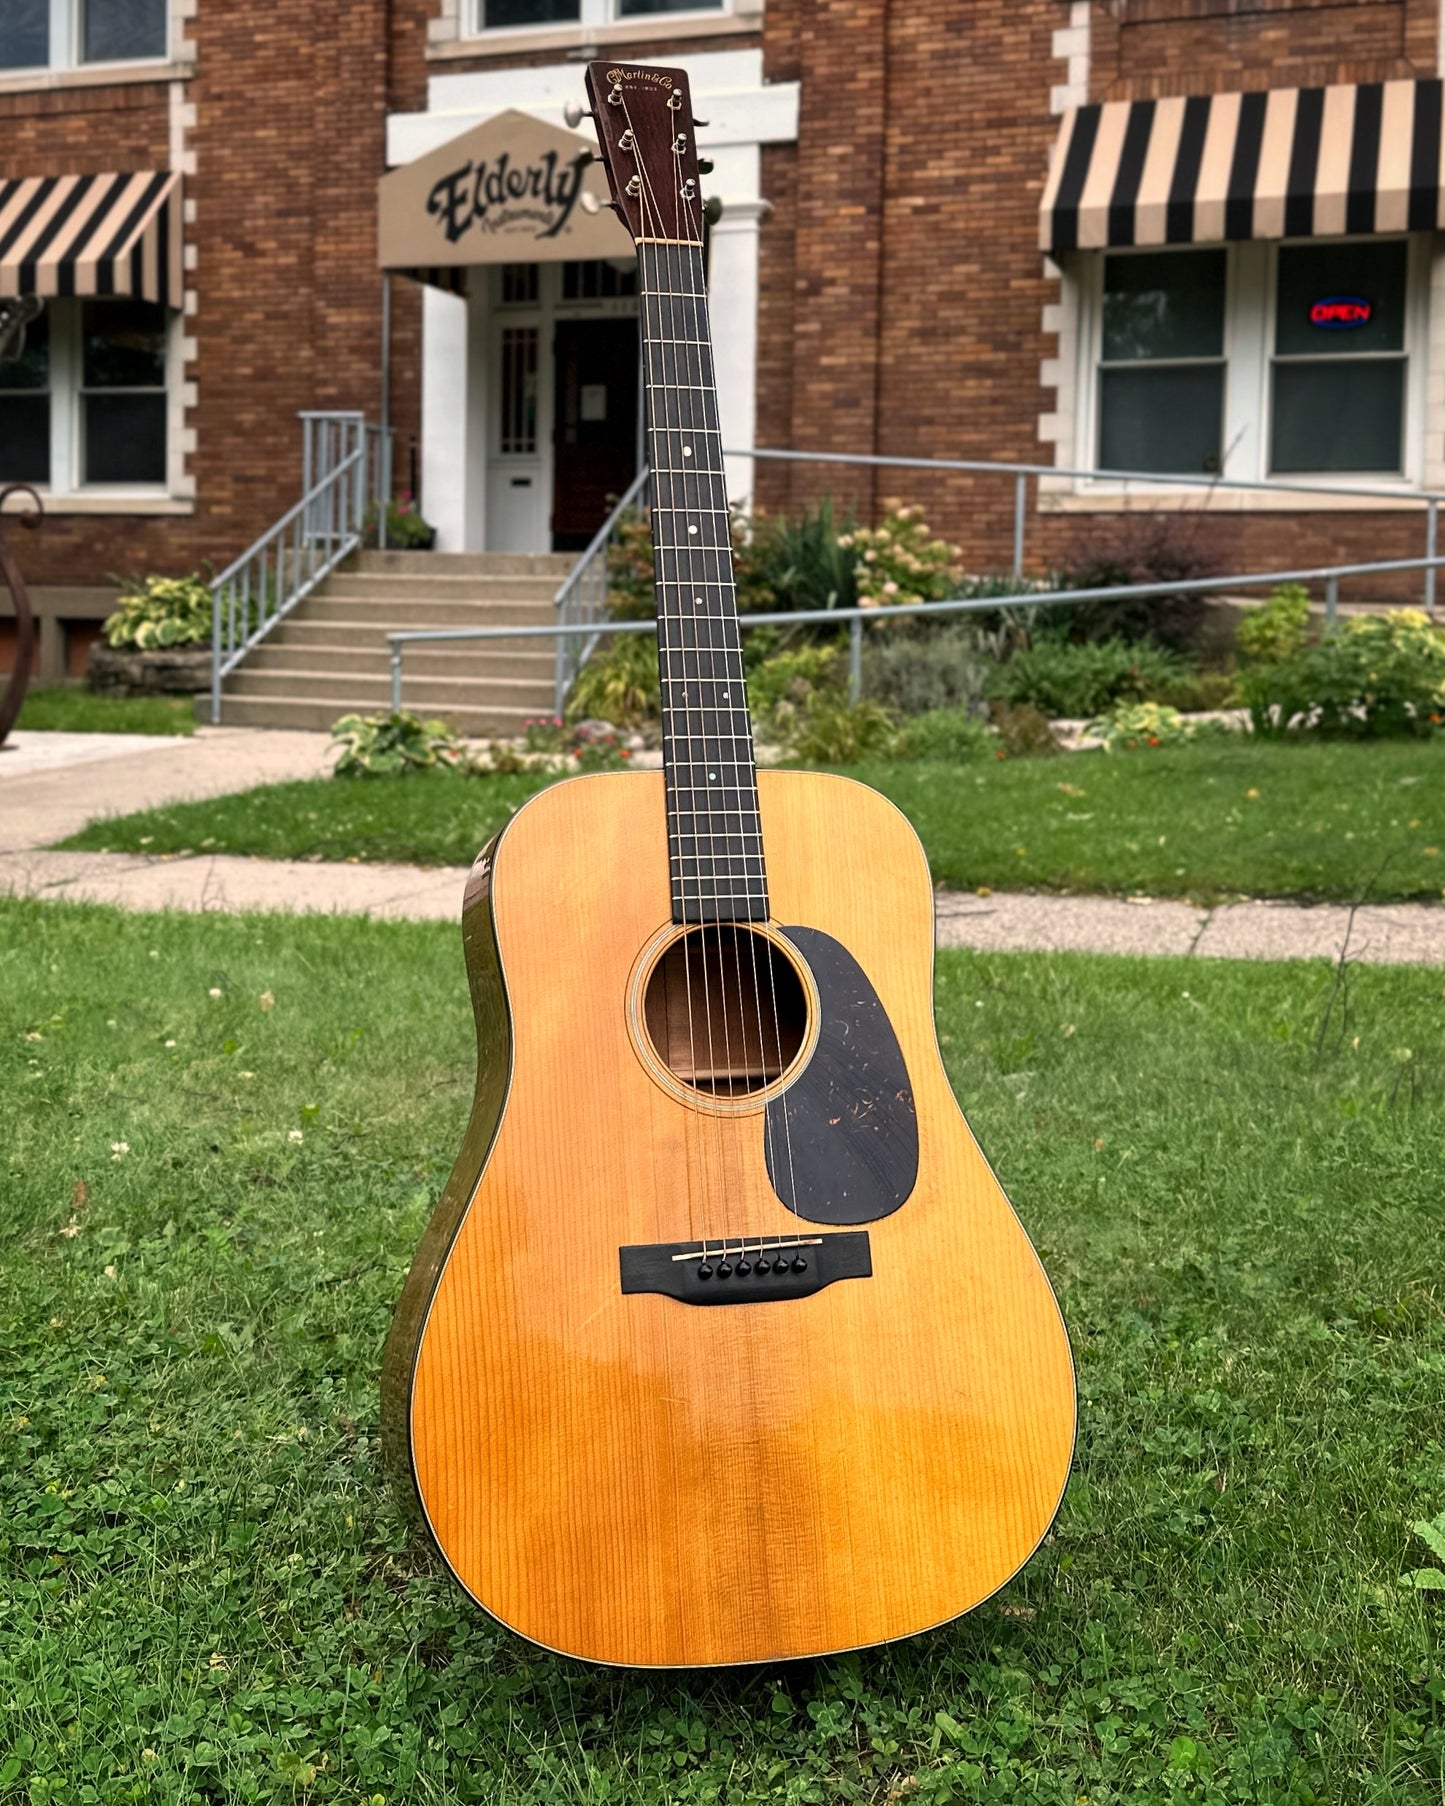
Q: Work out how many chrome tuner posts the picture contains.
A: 6